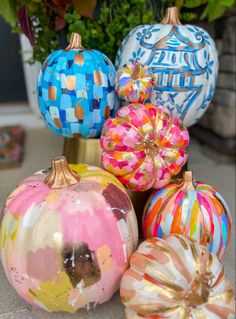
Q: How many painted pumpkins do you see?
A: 7